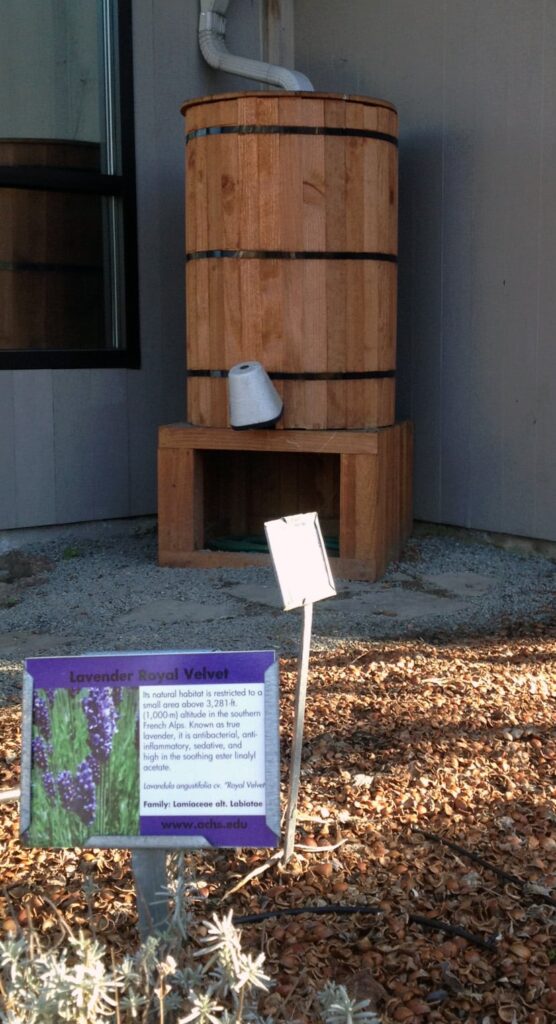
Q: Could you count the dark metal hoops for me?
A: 3